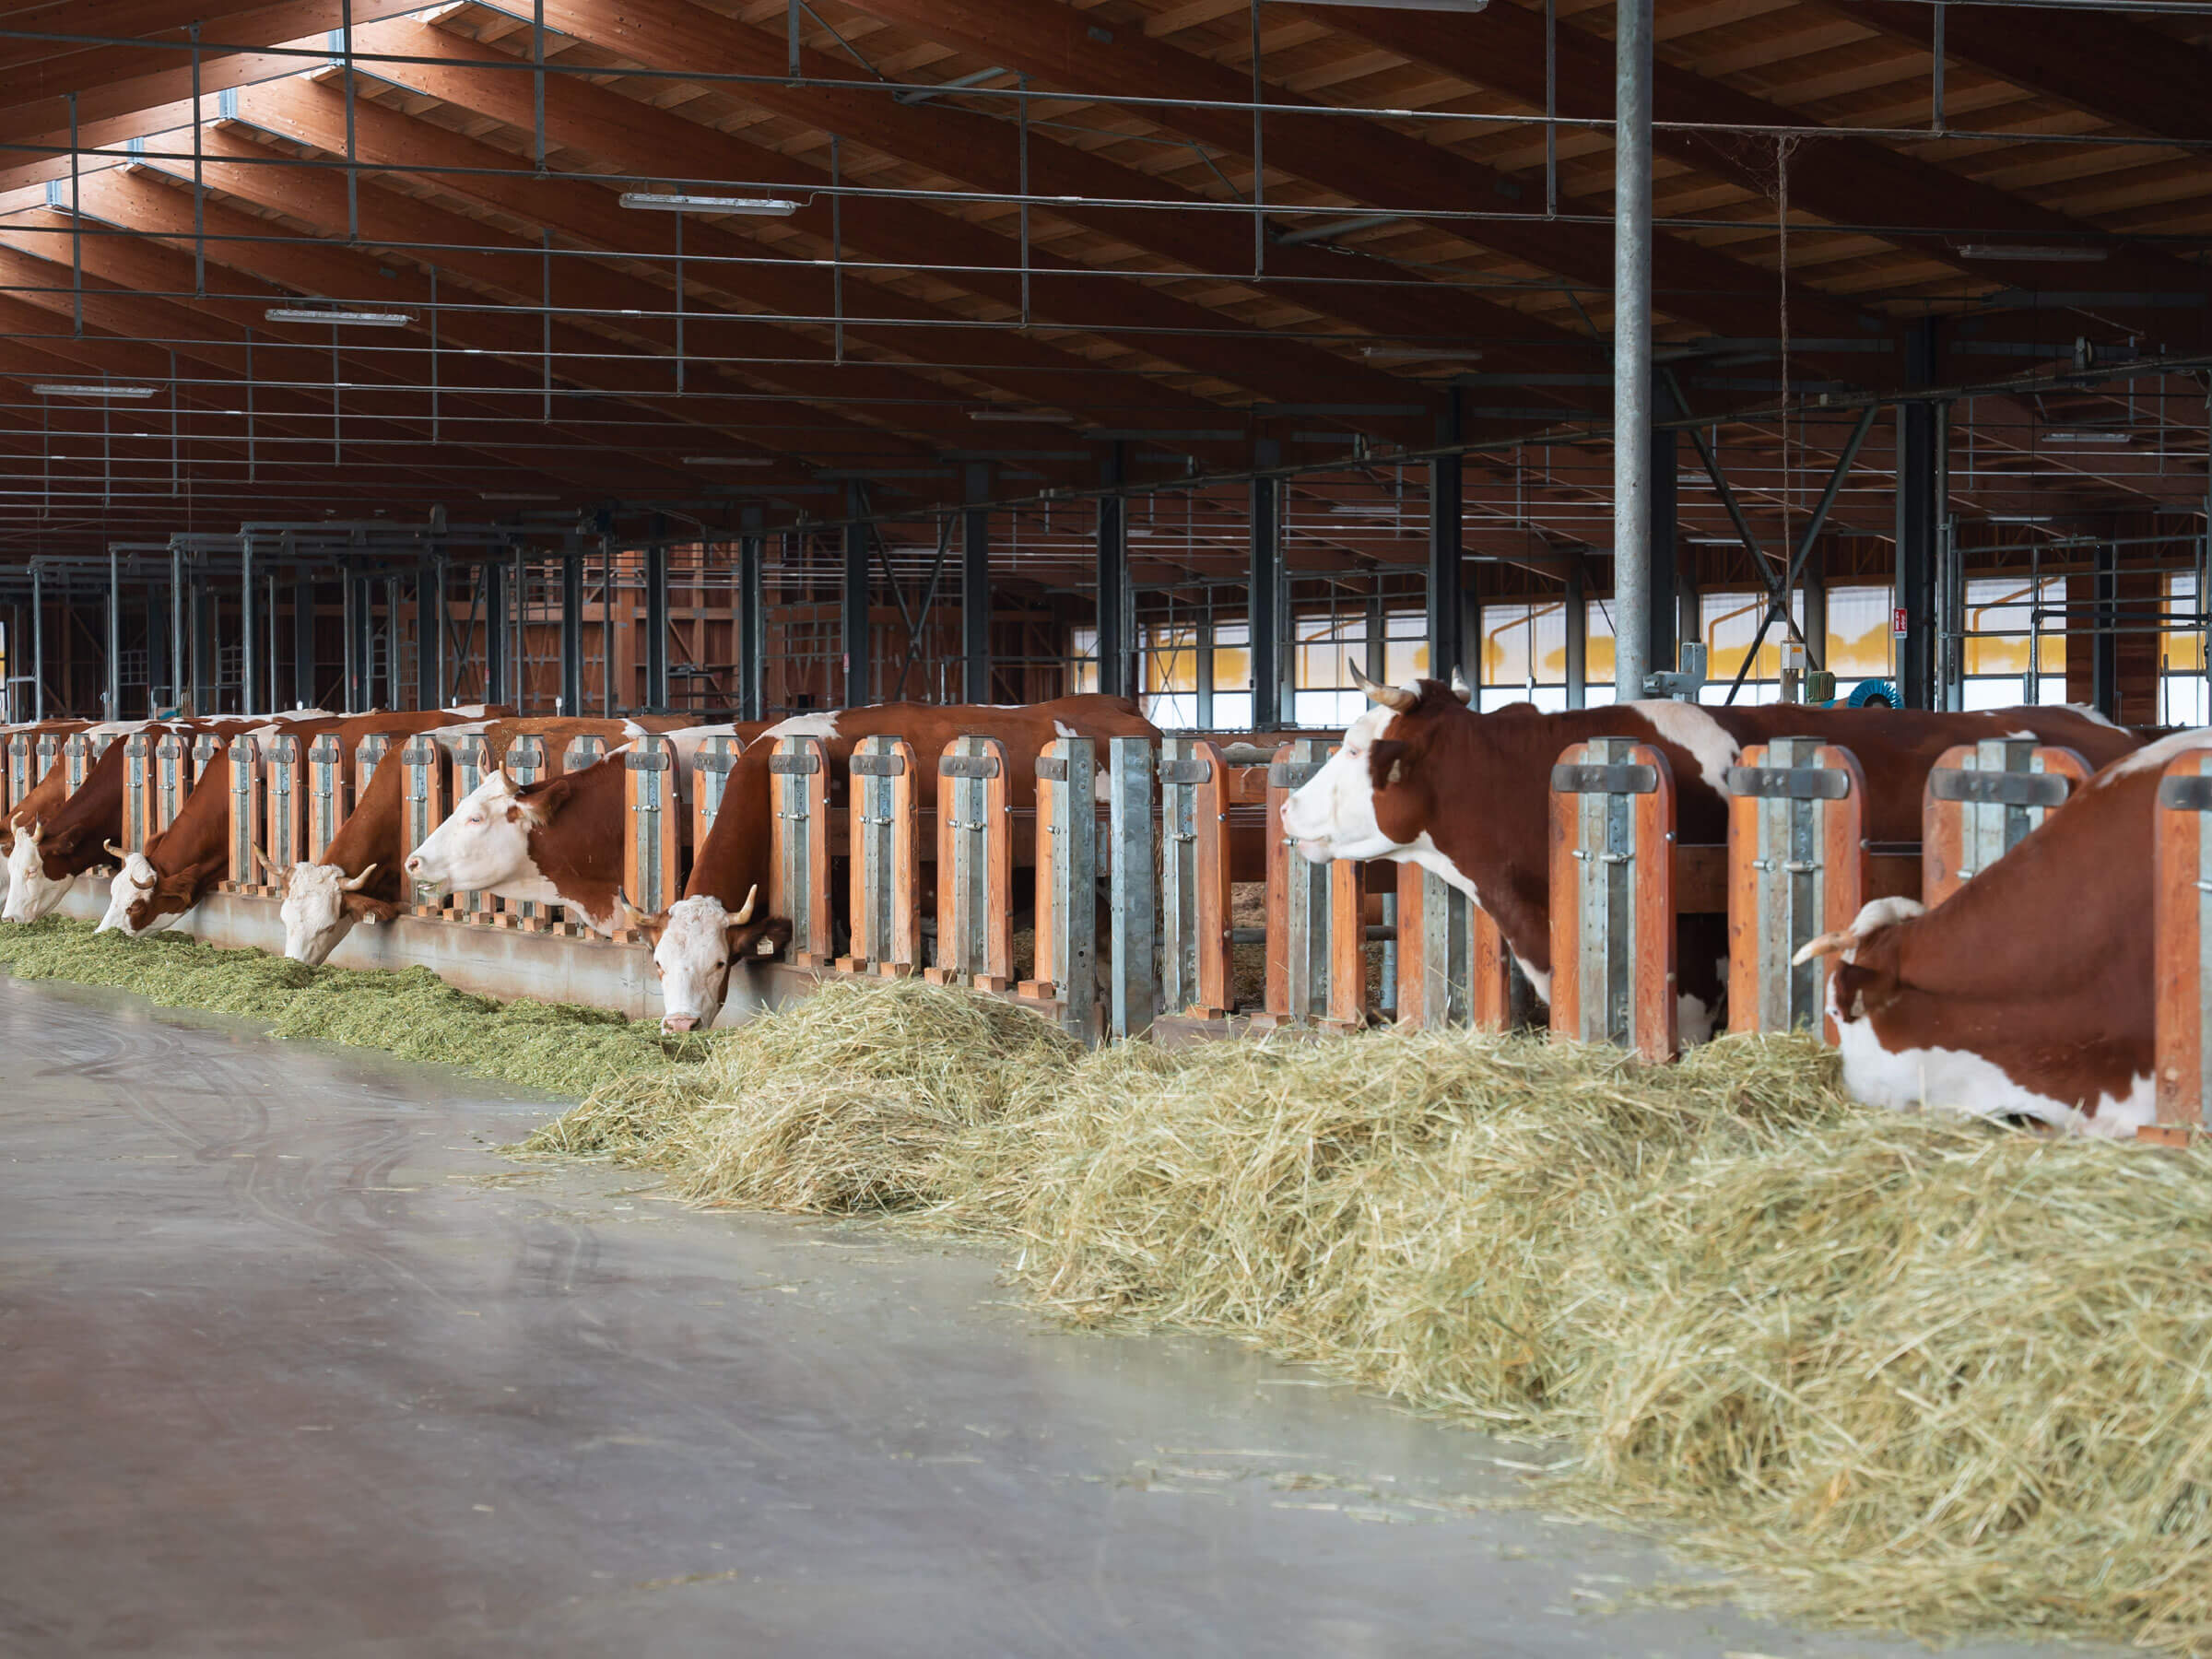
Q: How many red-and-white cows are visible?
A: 8